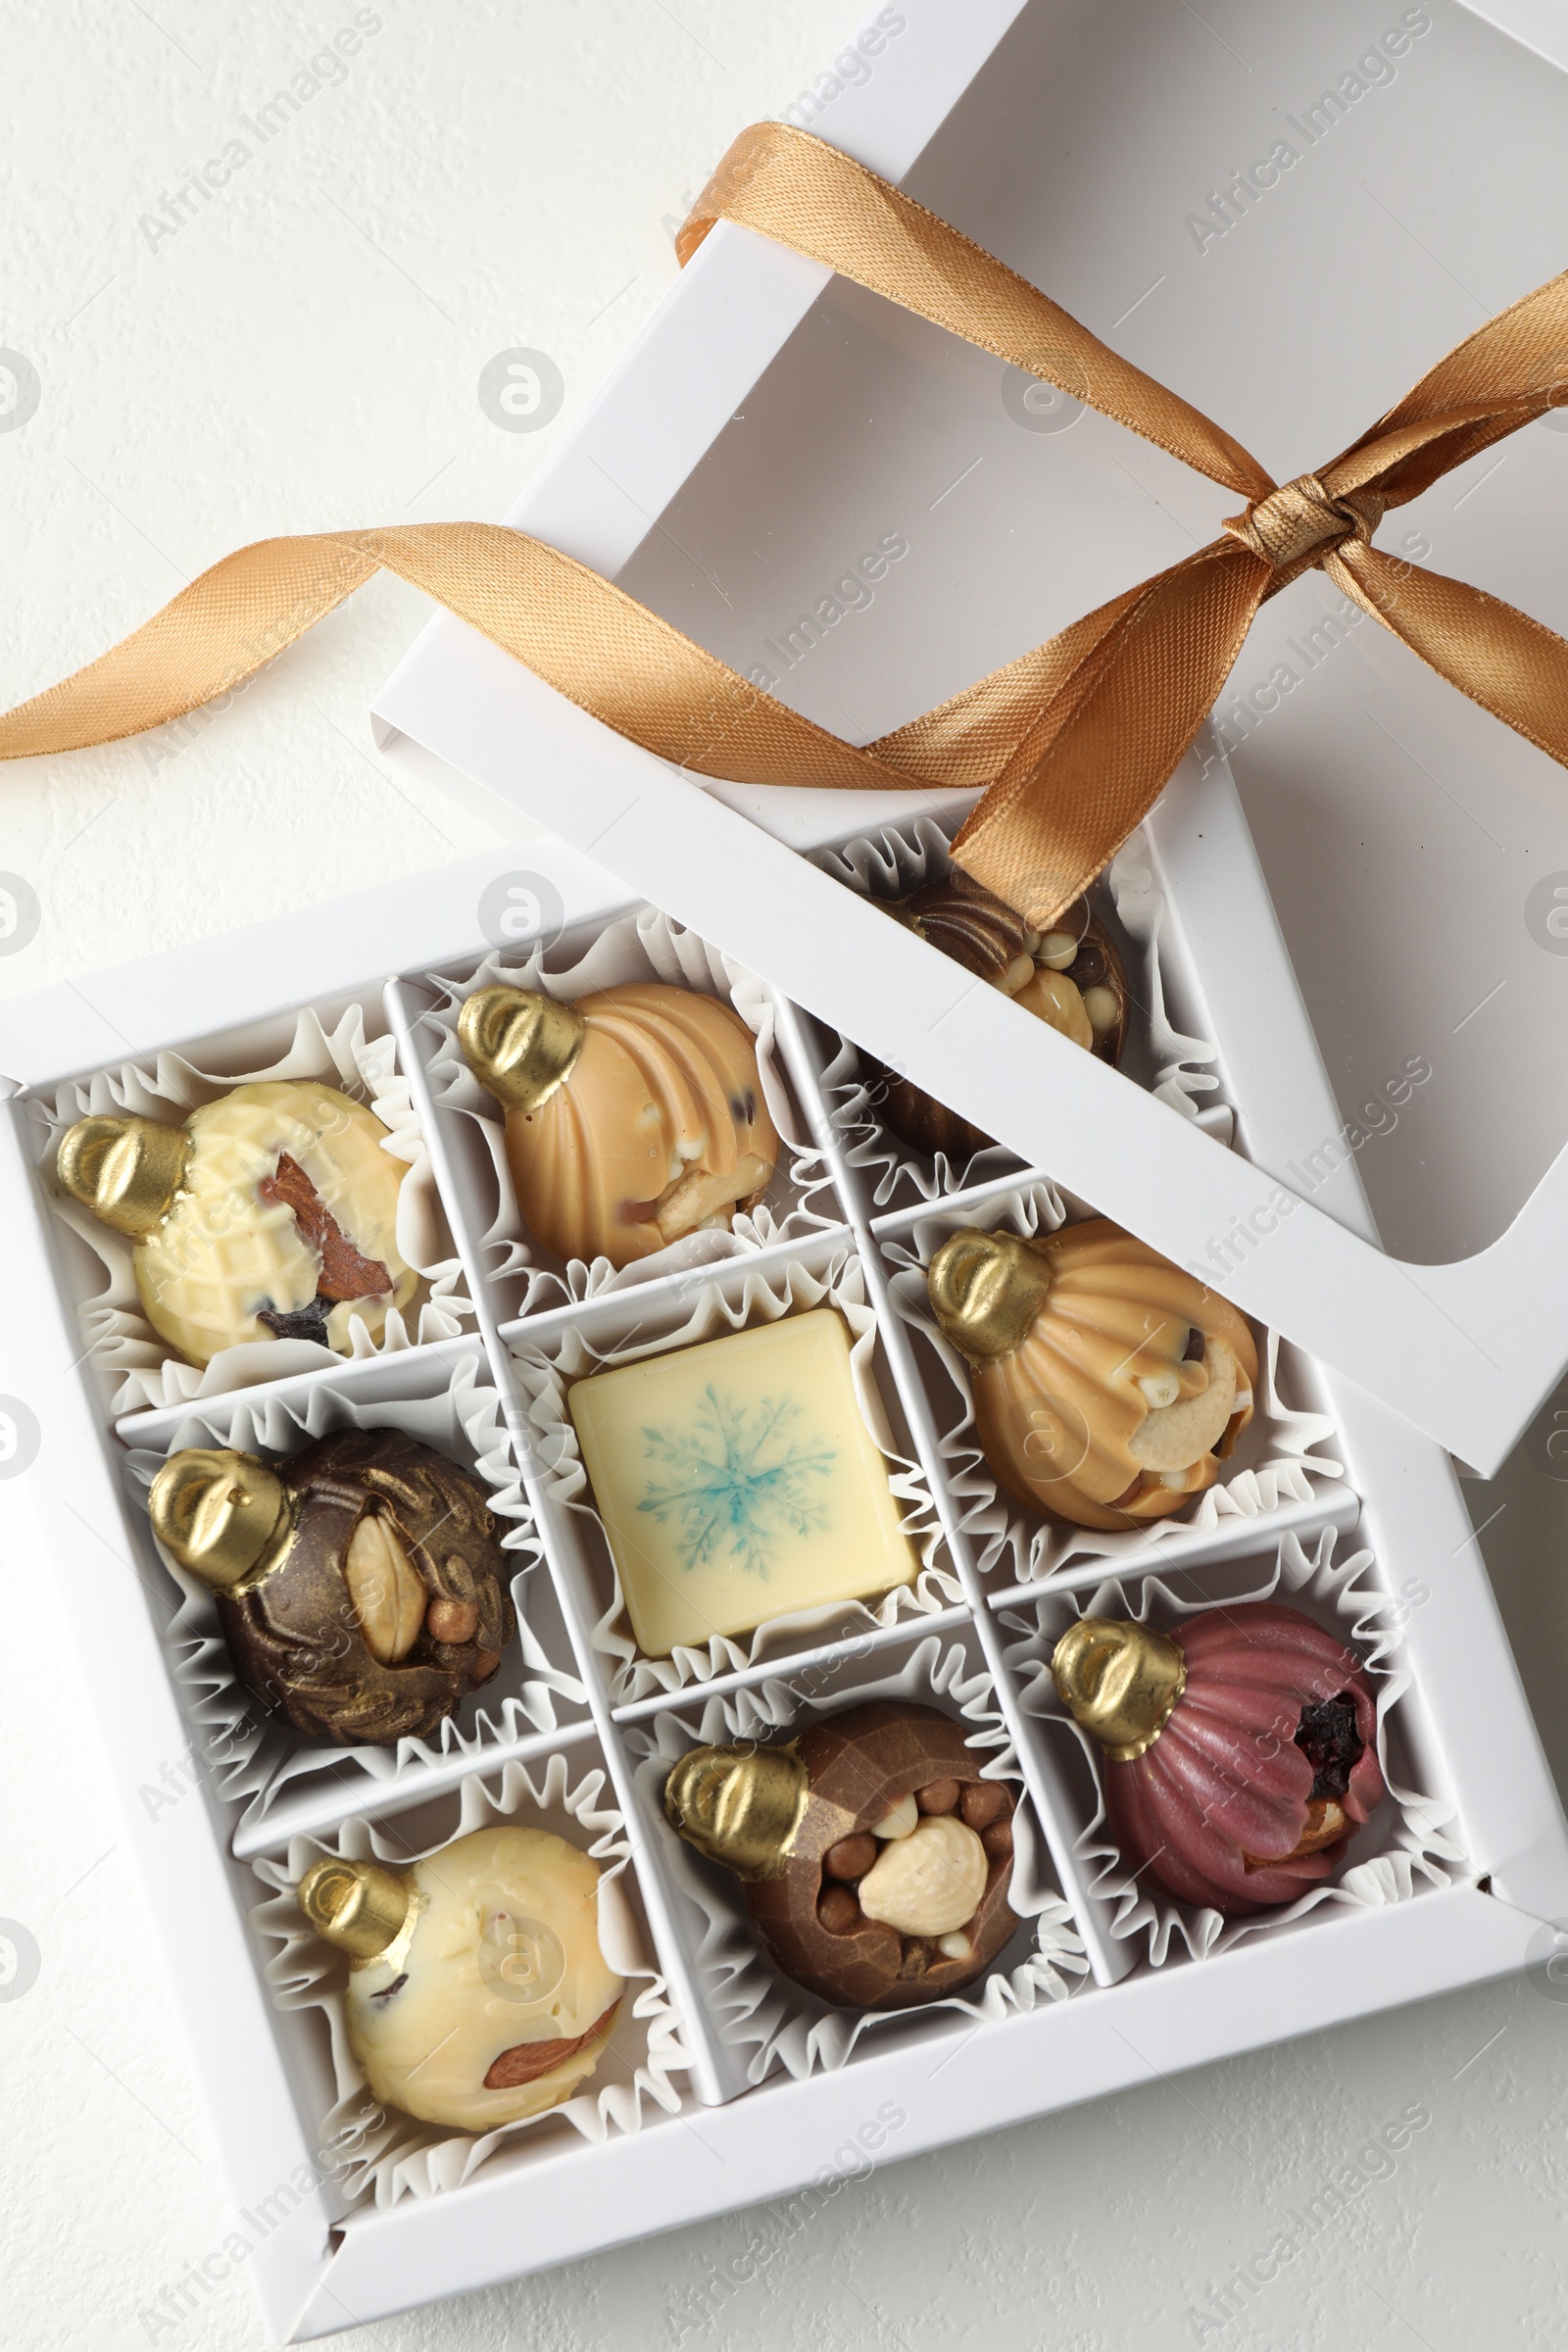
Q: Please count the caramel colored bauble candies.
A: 2